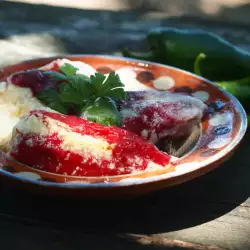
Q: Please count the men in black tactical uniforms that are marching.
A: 0